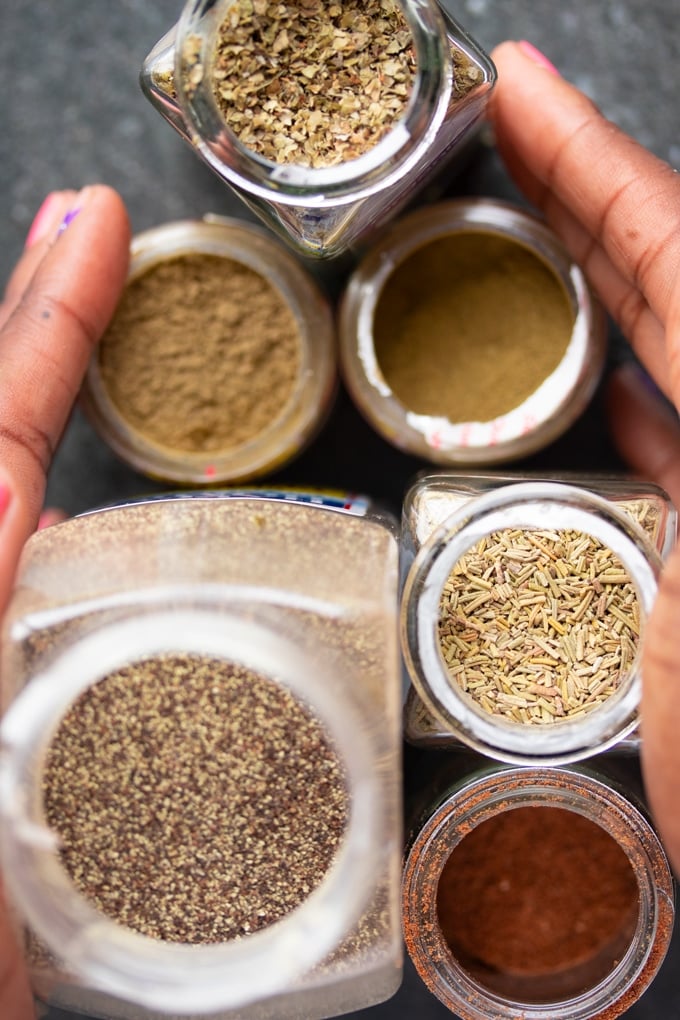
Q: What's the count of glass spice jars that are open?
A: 6